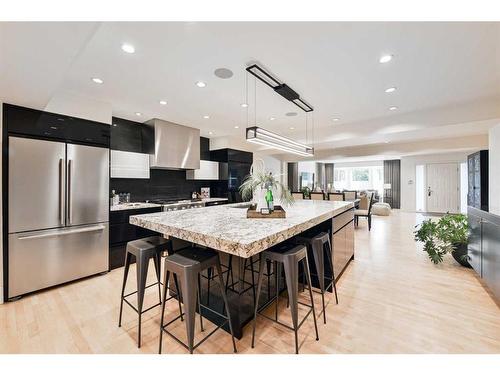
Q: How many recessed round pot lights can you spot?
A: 15